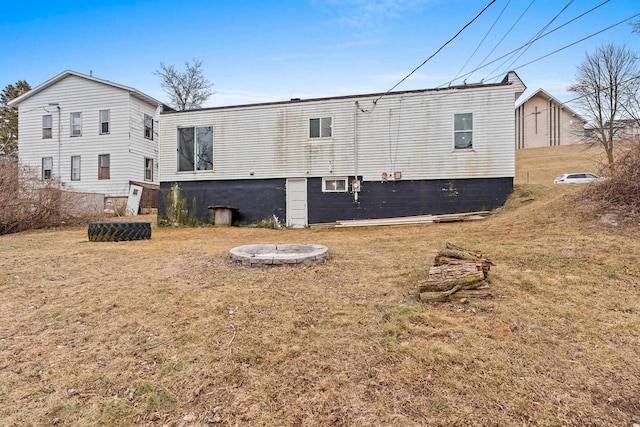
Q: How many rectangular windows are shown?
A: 12